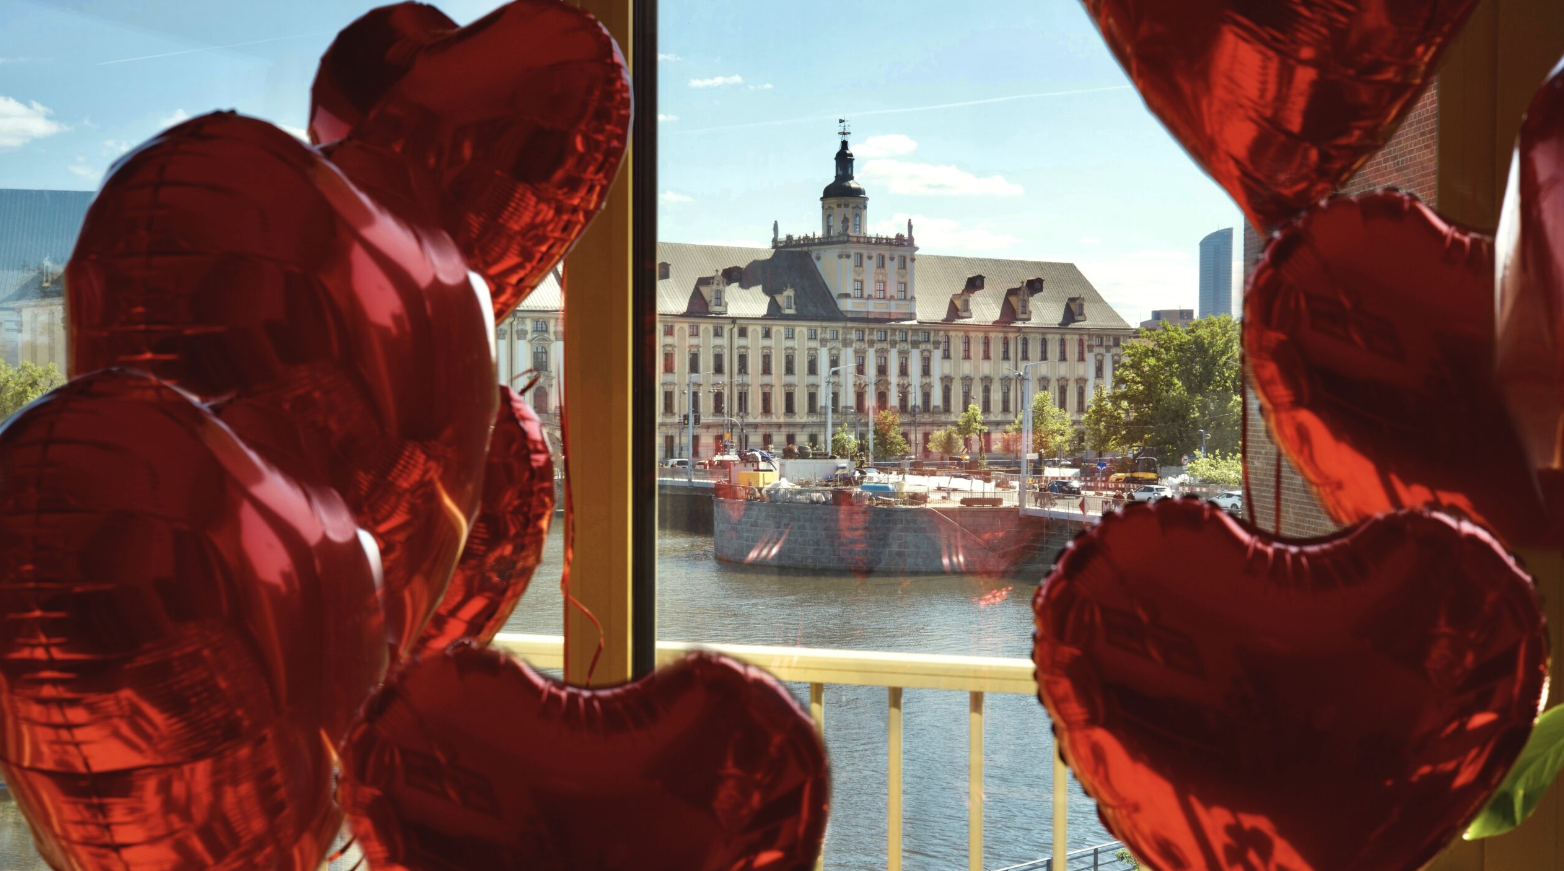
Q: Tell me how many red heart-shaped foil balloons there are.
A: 9